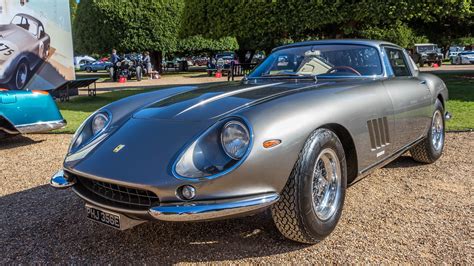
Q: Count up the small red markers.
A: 3